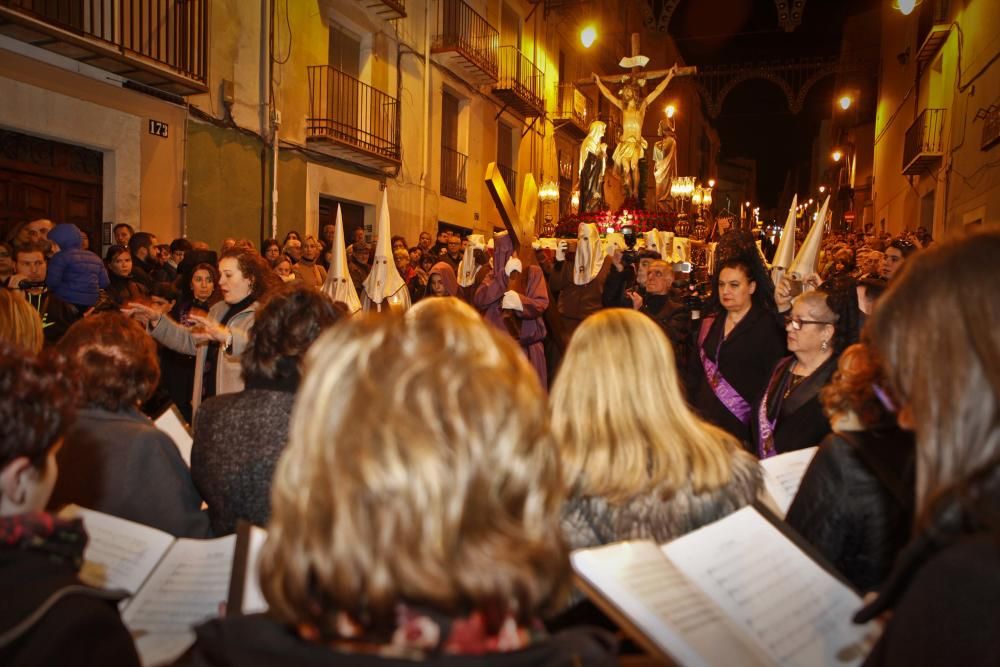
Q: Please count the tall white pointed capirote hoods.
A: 4